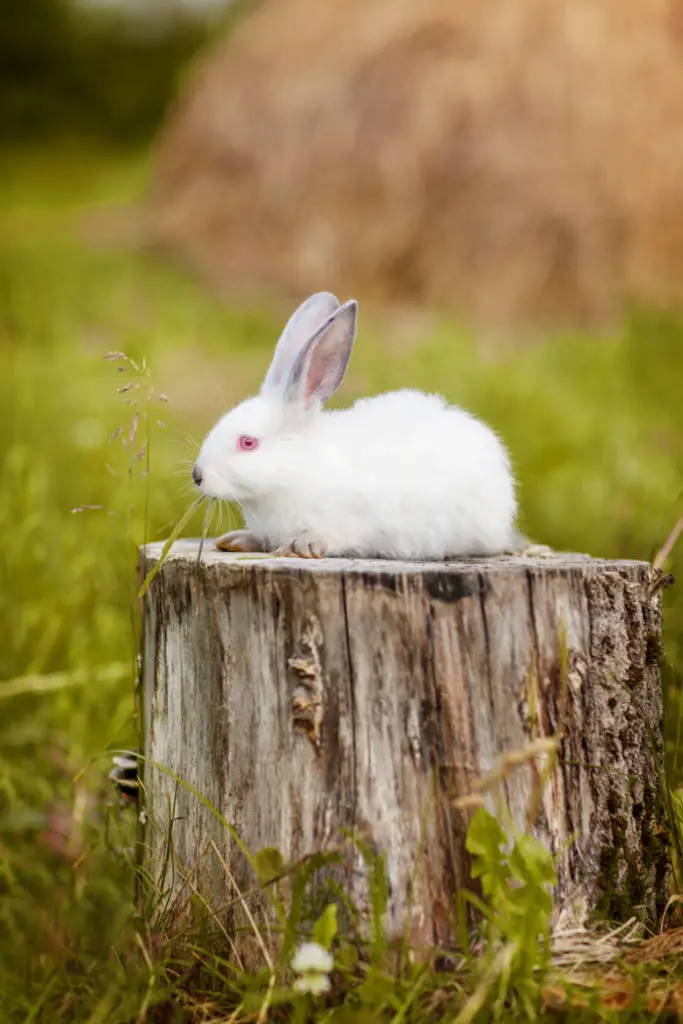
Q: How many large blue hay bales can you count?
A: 0